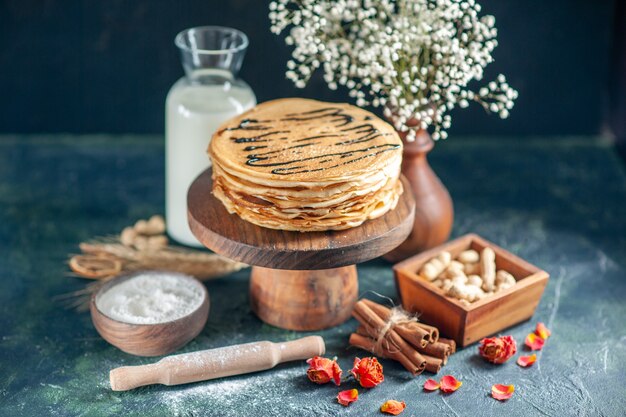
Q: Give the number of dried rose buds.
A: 3